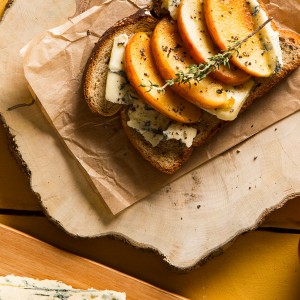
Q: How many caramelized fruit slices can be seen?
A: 4